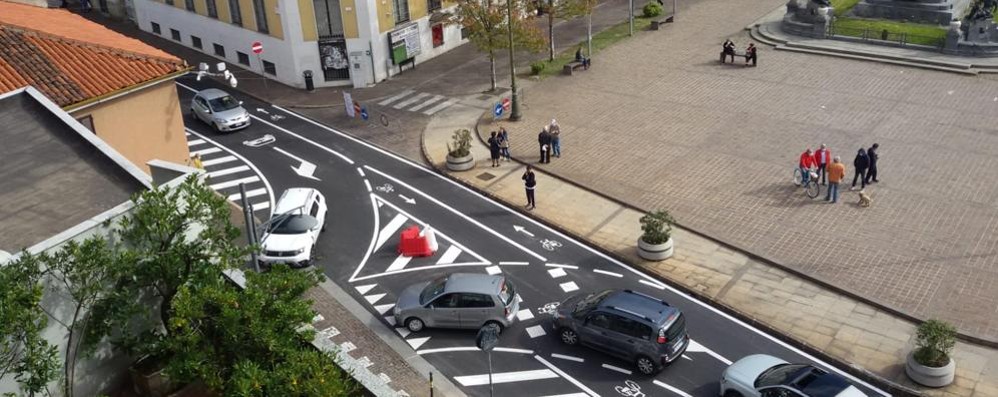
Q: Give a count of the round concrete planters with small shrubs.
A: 3